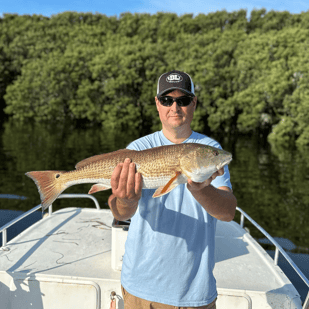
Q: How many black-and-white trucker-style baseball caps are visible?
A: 1